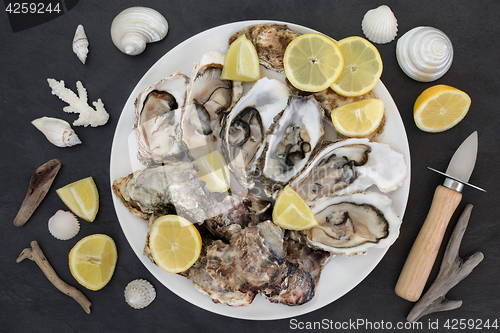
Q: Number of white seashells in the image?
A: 7